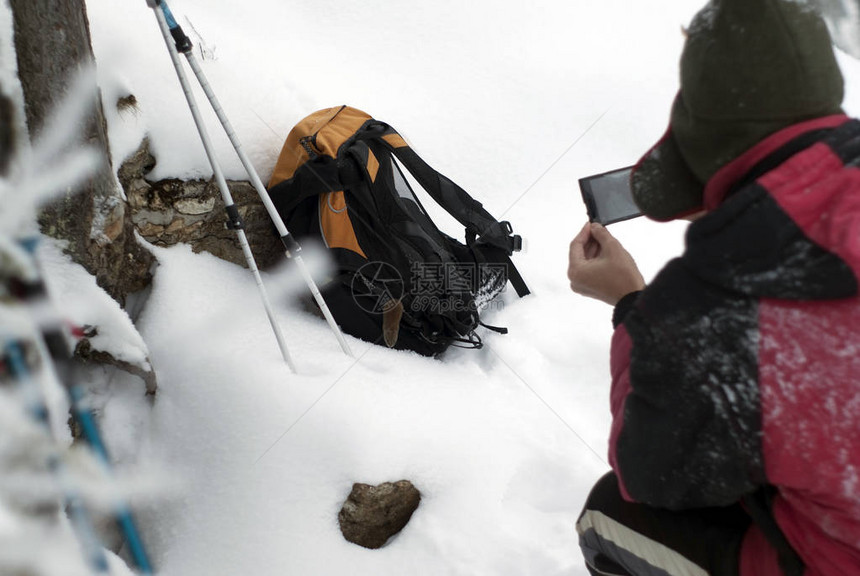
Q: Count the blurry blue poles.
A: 2